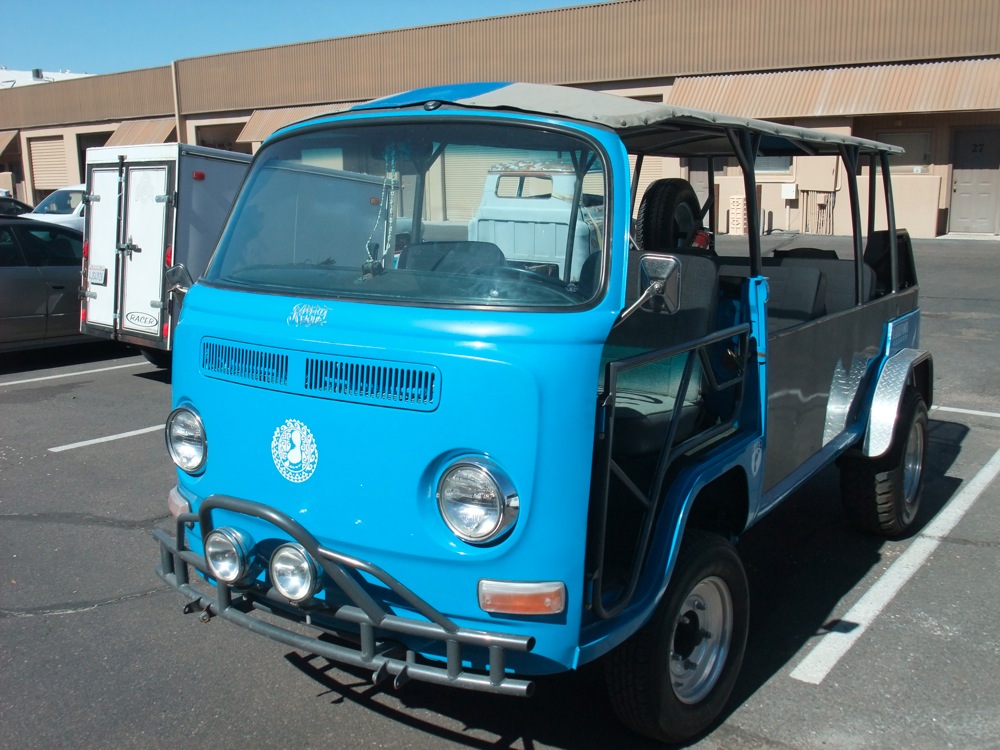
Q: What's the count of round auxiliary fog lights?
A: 2